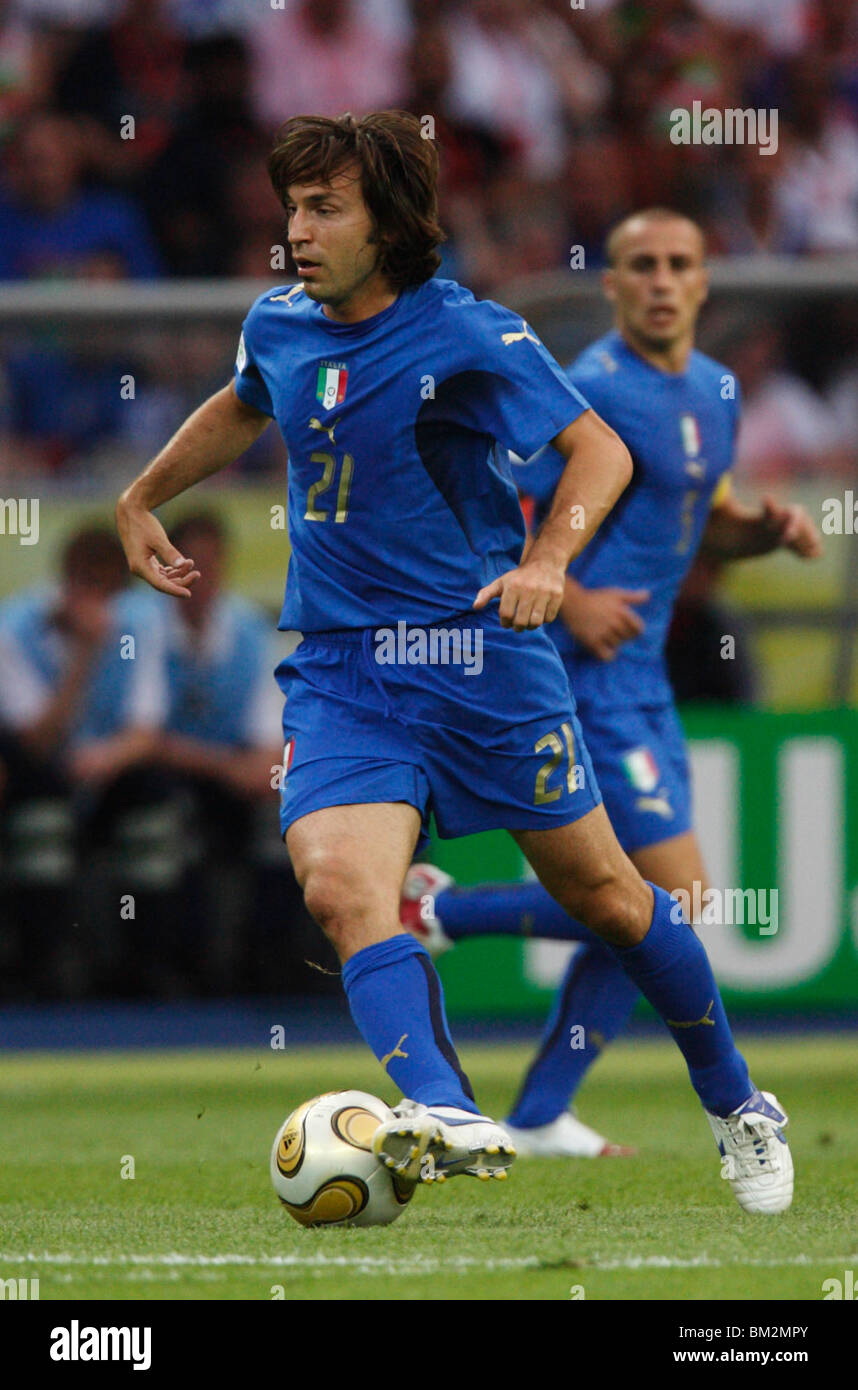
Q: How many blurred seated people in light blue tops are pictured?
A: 2